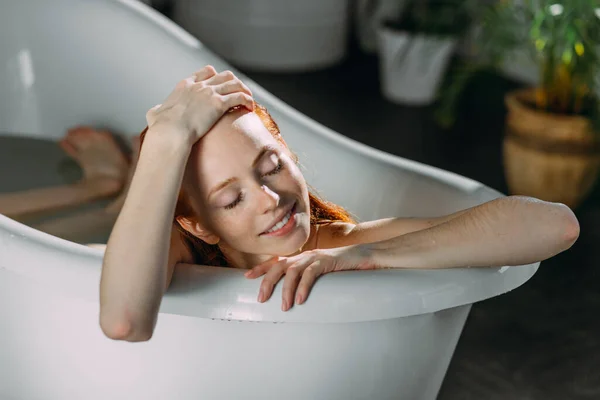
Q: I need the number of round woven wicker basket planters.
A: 1